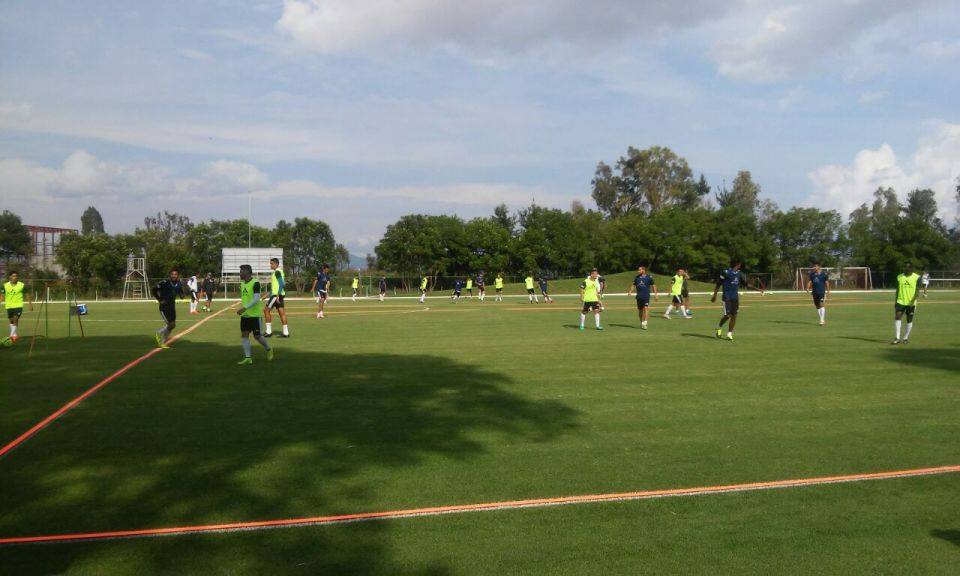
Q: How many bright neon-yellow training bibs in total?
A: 11